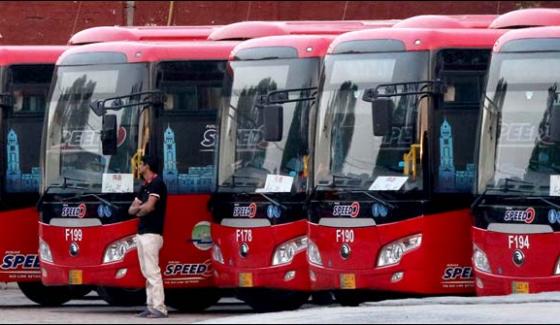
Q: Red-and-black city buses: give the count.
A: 5